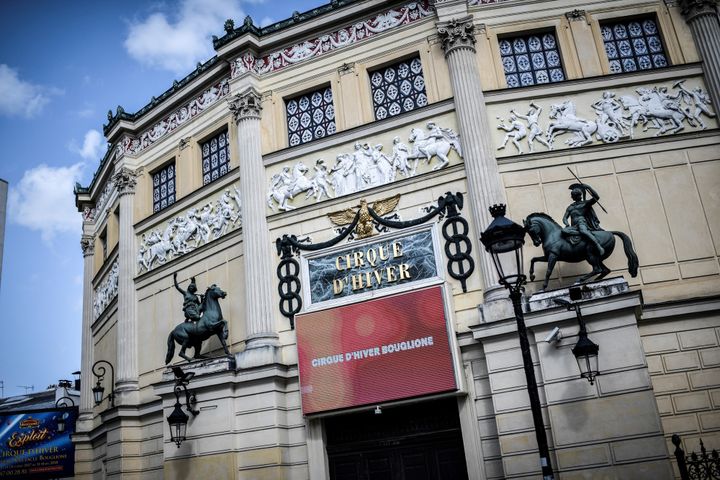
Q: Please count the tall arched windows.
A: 0